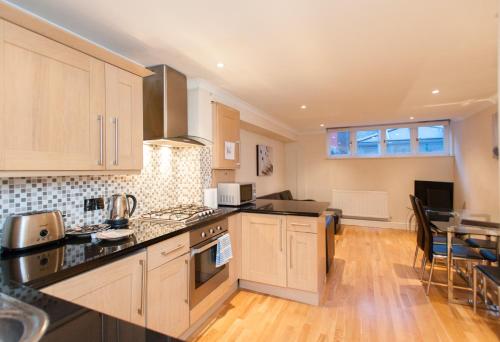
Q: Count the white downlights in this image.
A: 5